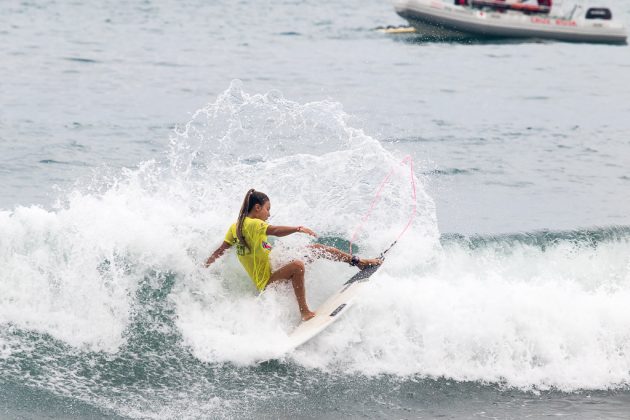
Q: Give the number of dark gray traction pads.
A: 1